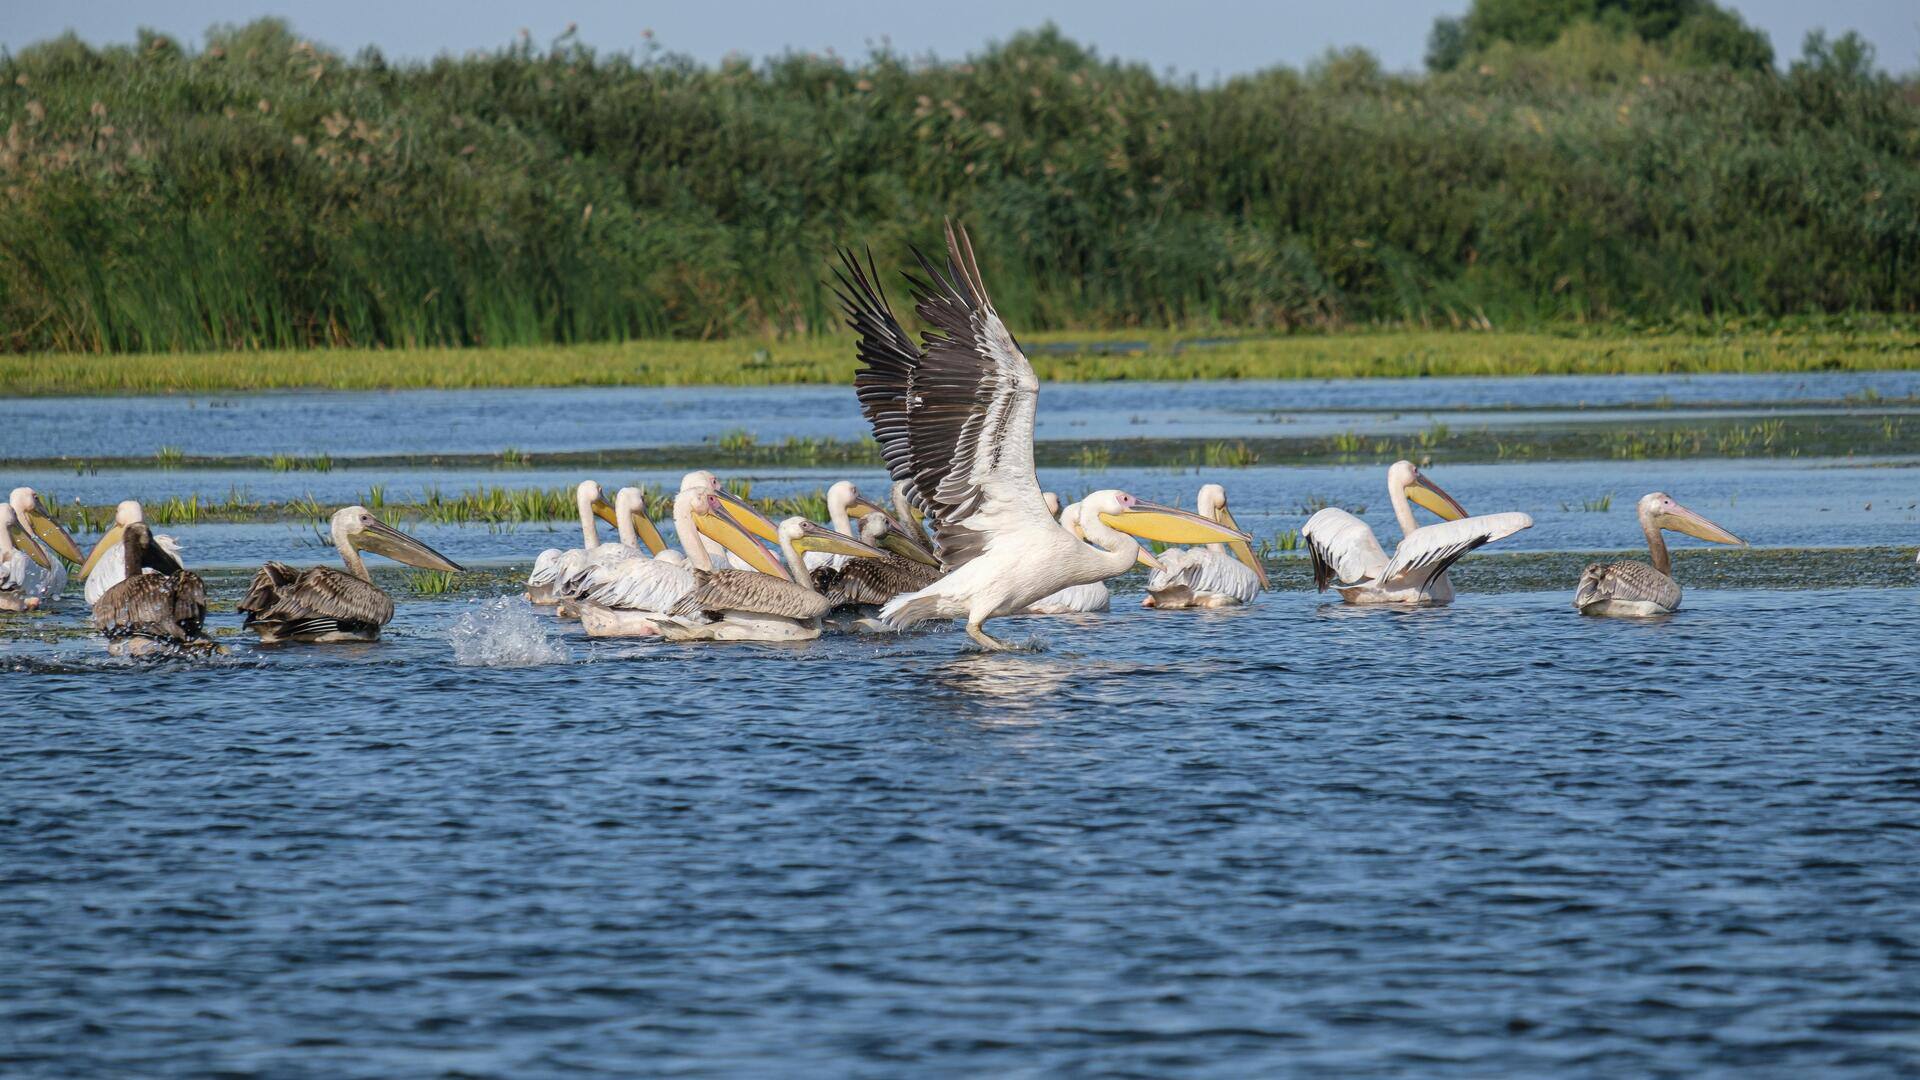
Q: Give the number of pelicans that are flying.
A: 1